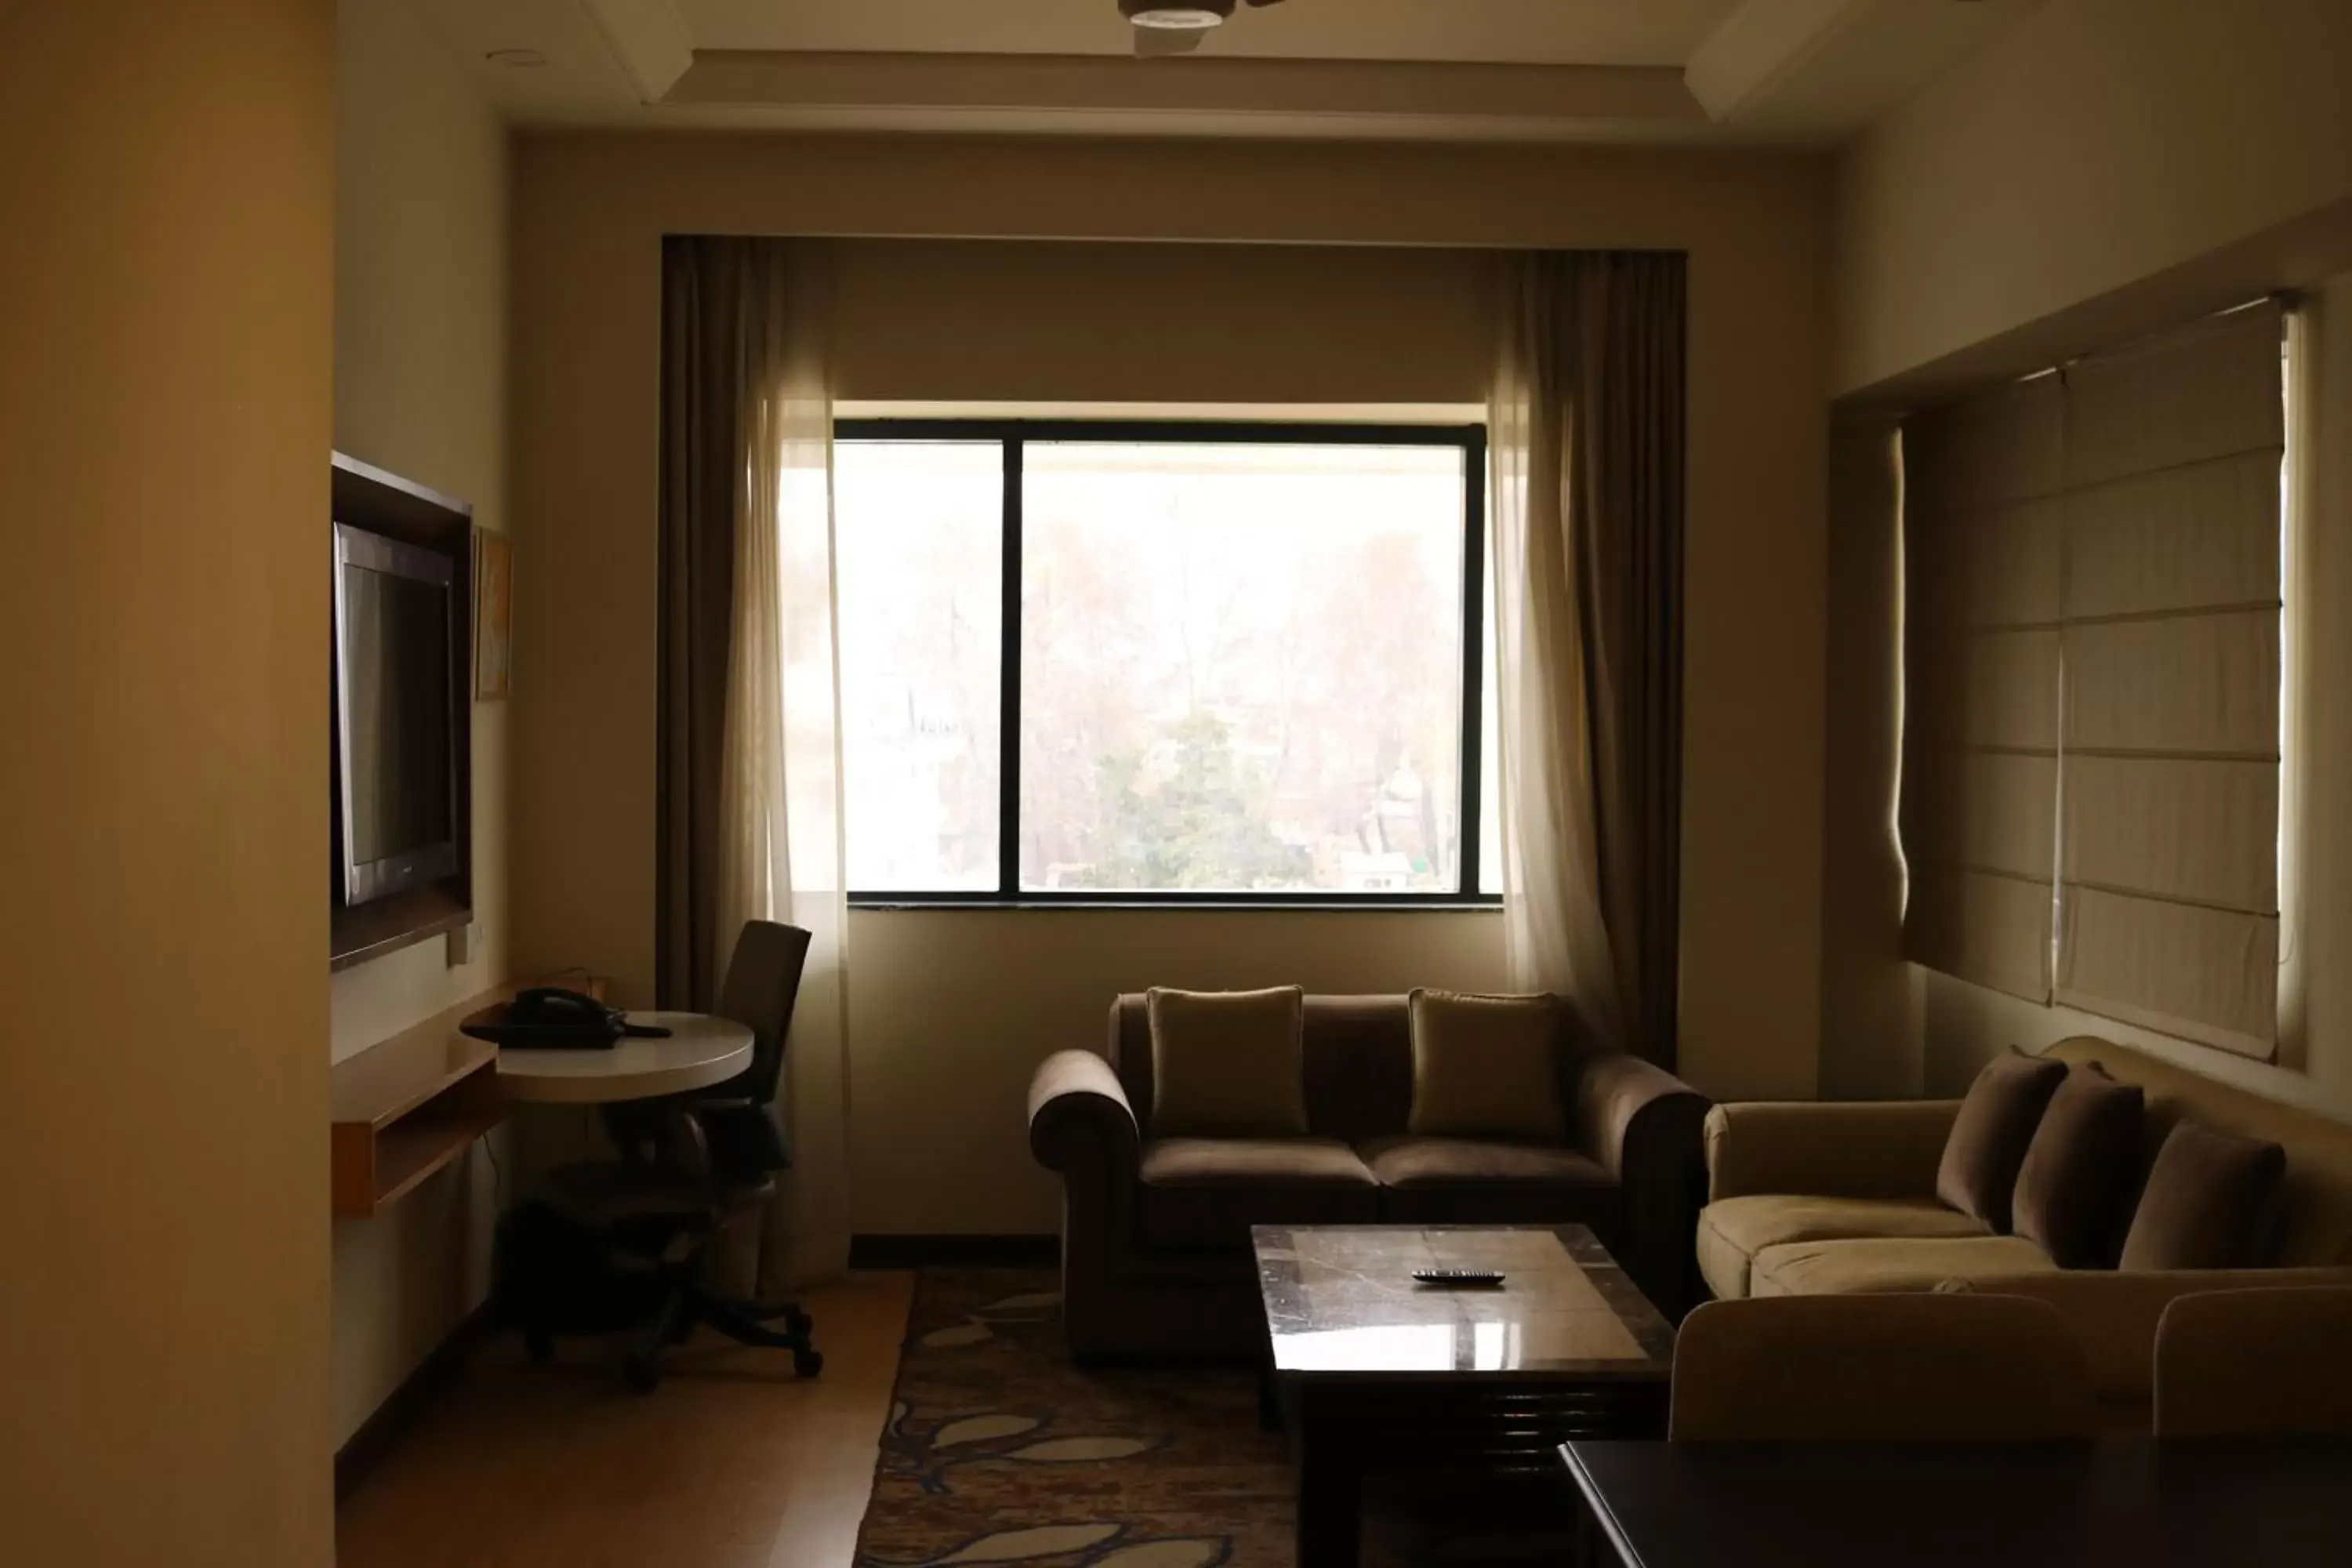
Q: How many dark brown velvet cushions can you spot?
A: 3